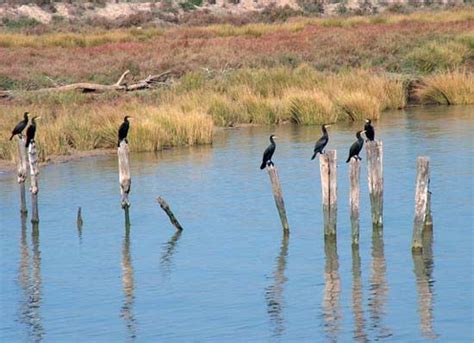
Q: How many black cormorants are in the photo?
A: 7